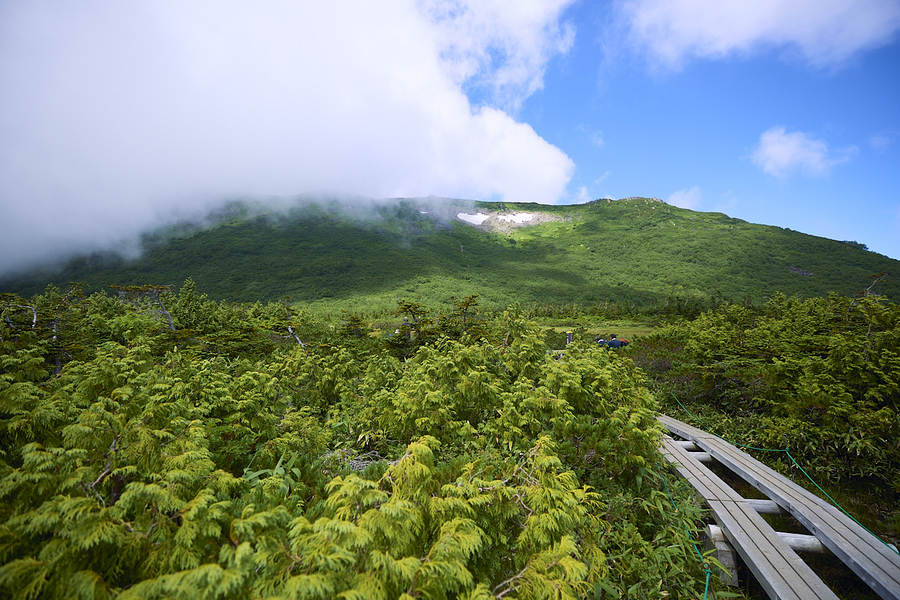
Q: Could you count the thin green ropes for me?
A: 2